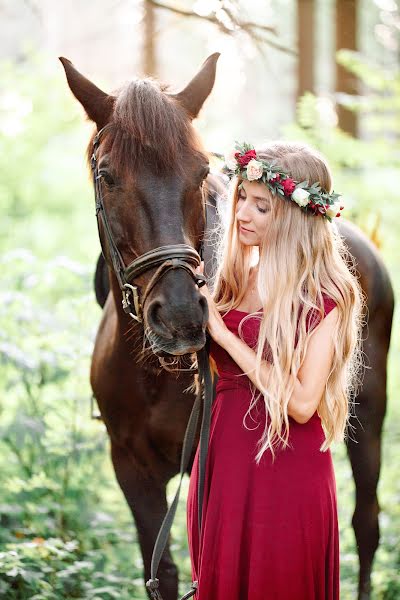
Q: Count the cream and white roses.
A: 4